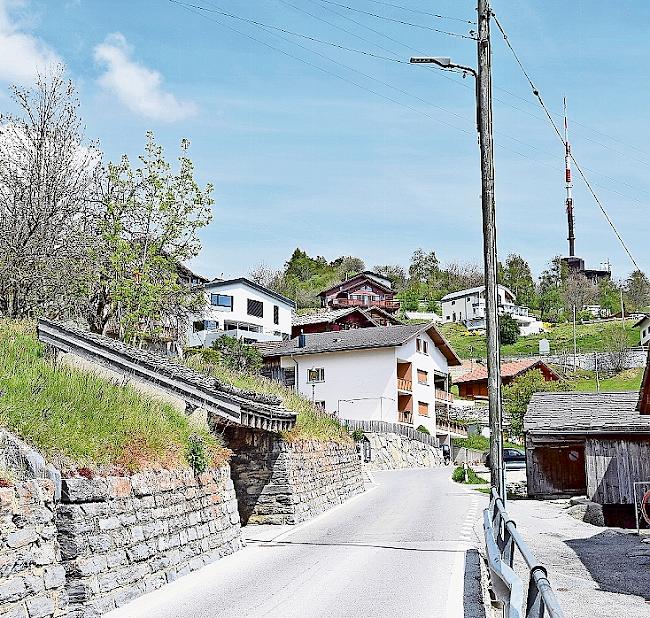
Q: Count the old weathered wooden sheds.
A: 1